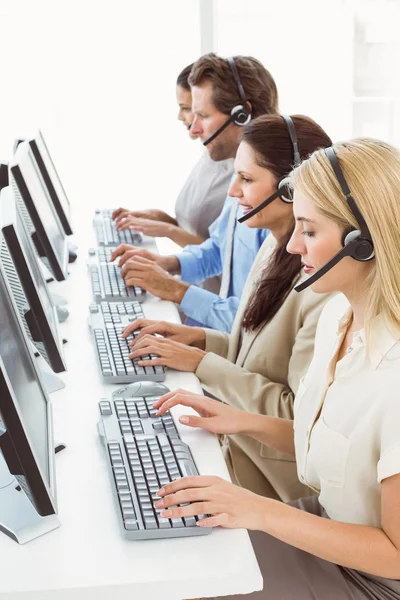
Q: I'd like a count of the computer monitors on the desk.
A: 4